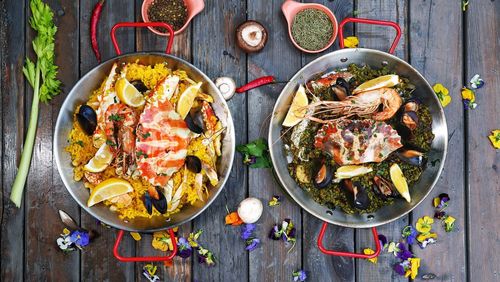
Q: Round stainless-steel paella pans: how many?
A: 2